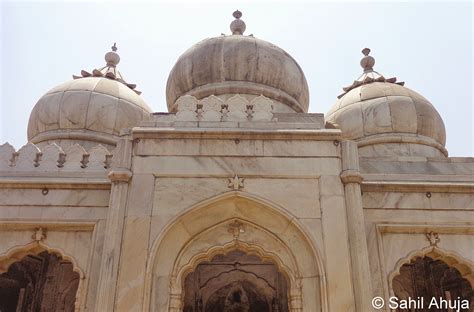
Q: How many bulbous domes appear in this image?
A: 3